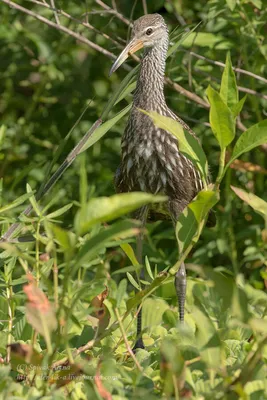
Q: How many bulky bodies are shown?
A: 1